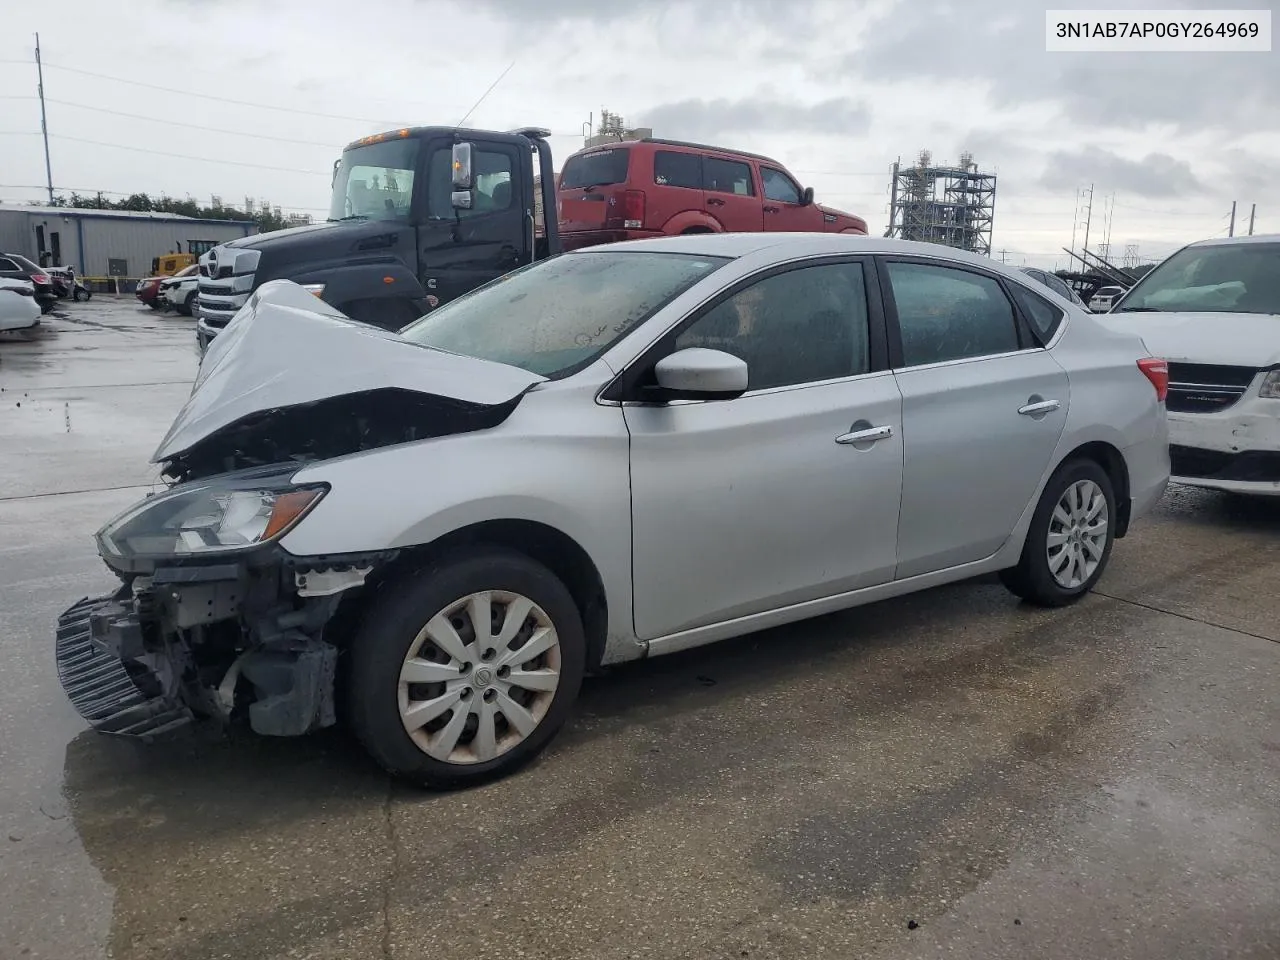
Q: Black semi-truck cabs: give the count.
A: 1